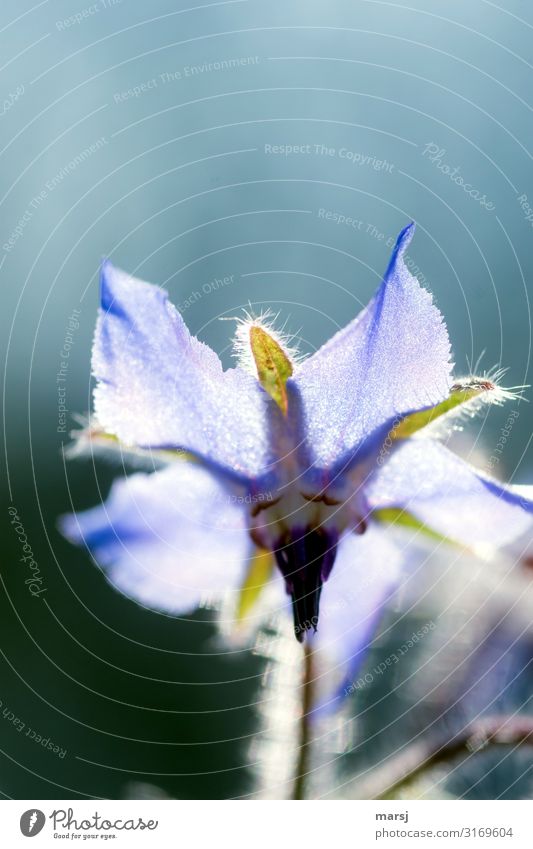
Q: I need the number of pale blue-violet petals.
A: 5